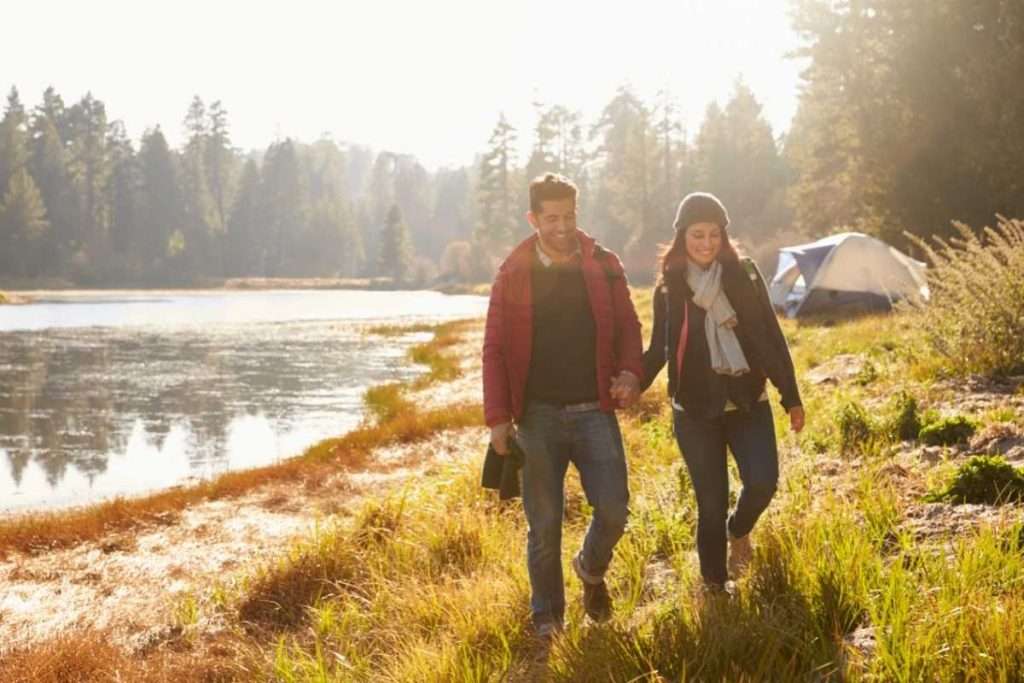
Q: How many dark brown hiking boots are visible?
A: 1